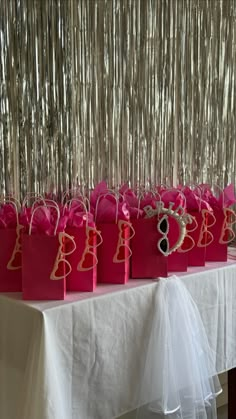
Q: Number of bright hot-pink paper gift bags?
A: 8